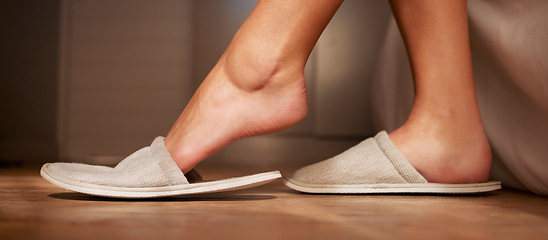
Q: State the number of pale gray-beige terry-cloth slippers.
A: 2